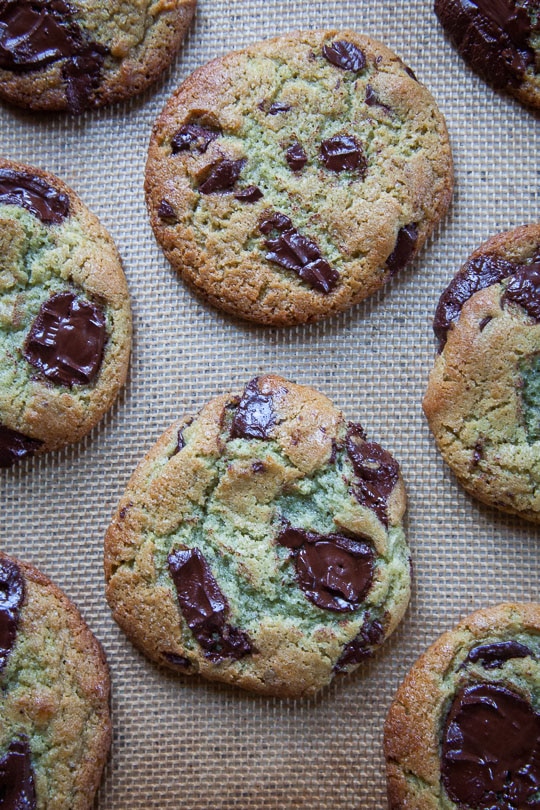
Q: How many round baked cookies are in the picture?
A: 8